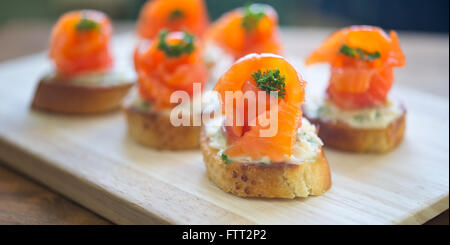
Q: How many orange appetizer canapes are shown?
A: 6